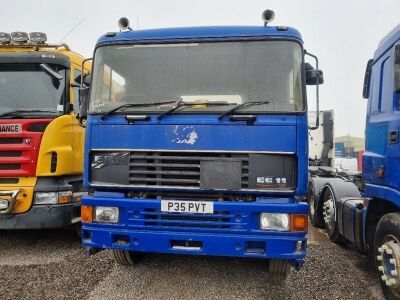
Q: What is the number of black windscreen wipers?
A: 4